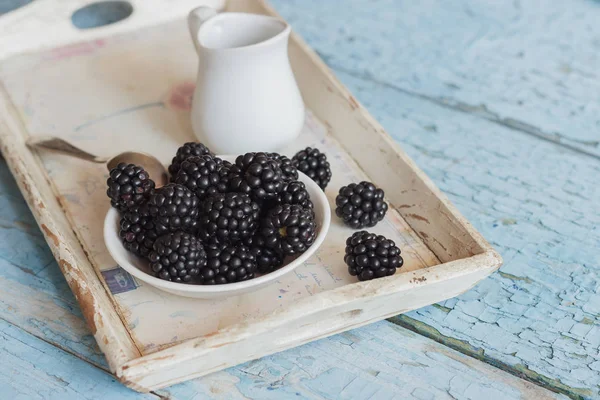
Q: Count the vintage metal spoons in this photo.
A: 1